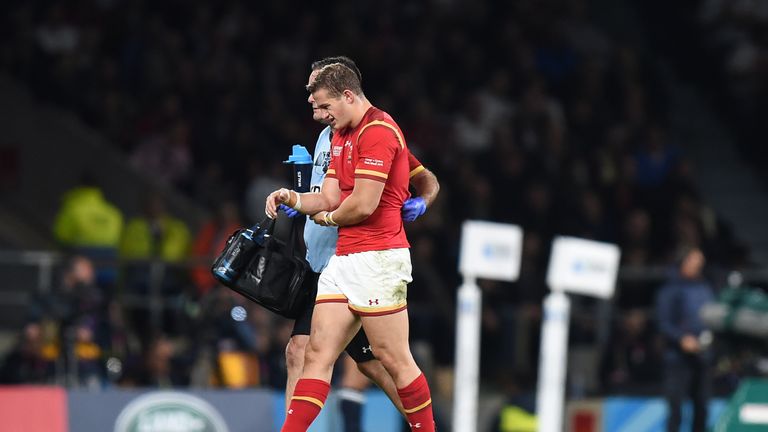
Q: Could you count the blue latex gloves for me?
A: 2